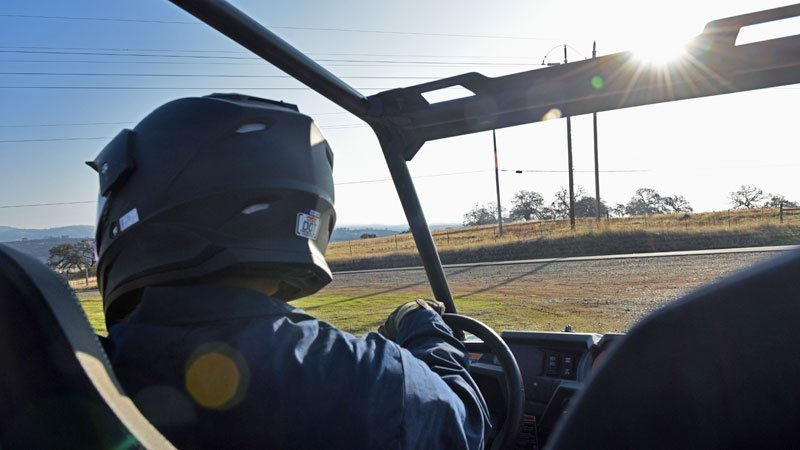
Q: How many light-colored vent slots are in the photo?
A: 2